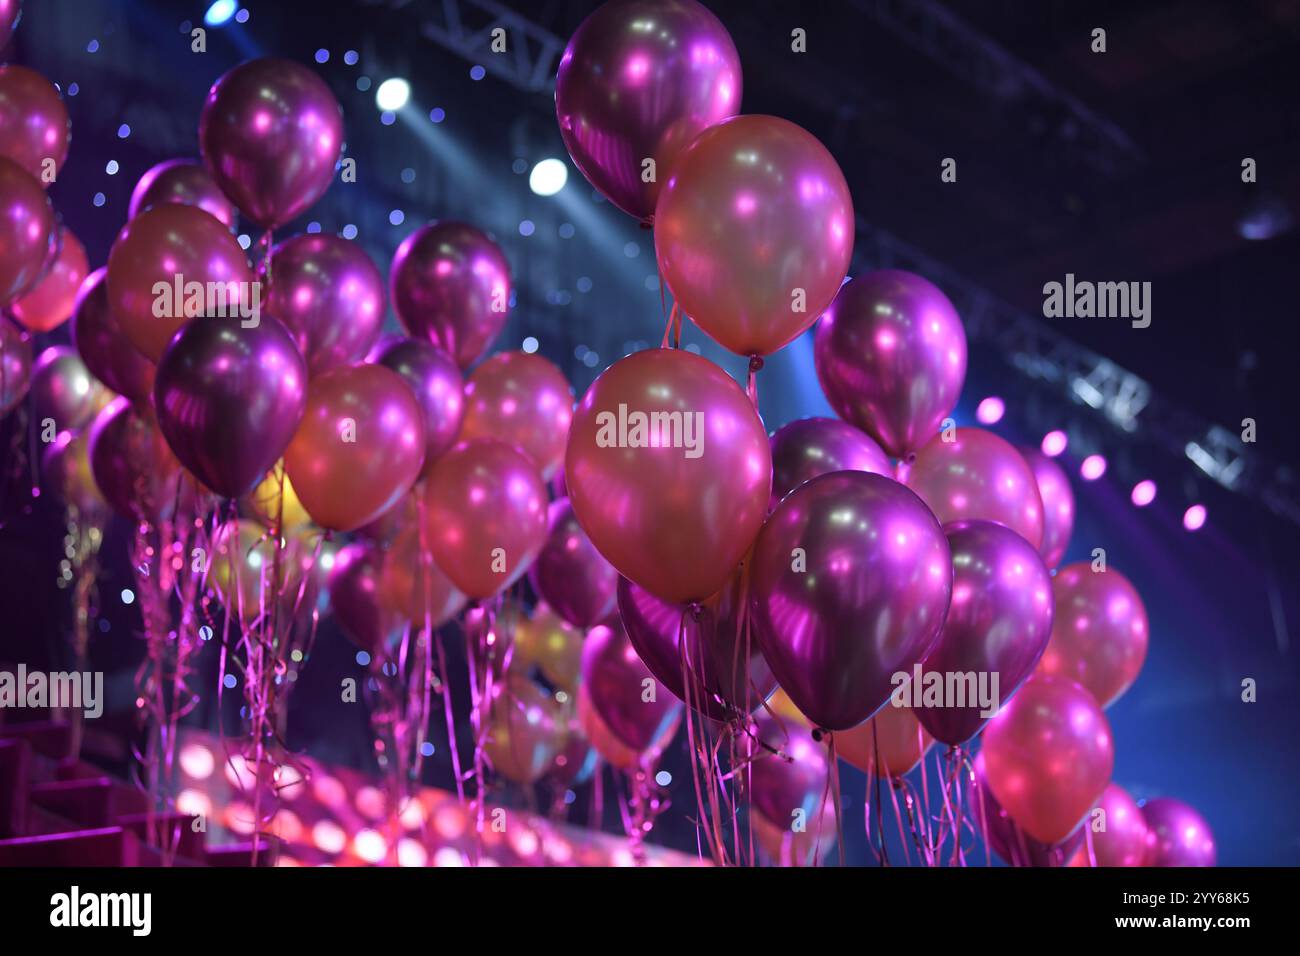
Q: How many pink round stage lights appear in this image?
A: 5